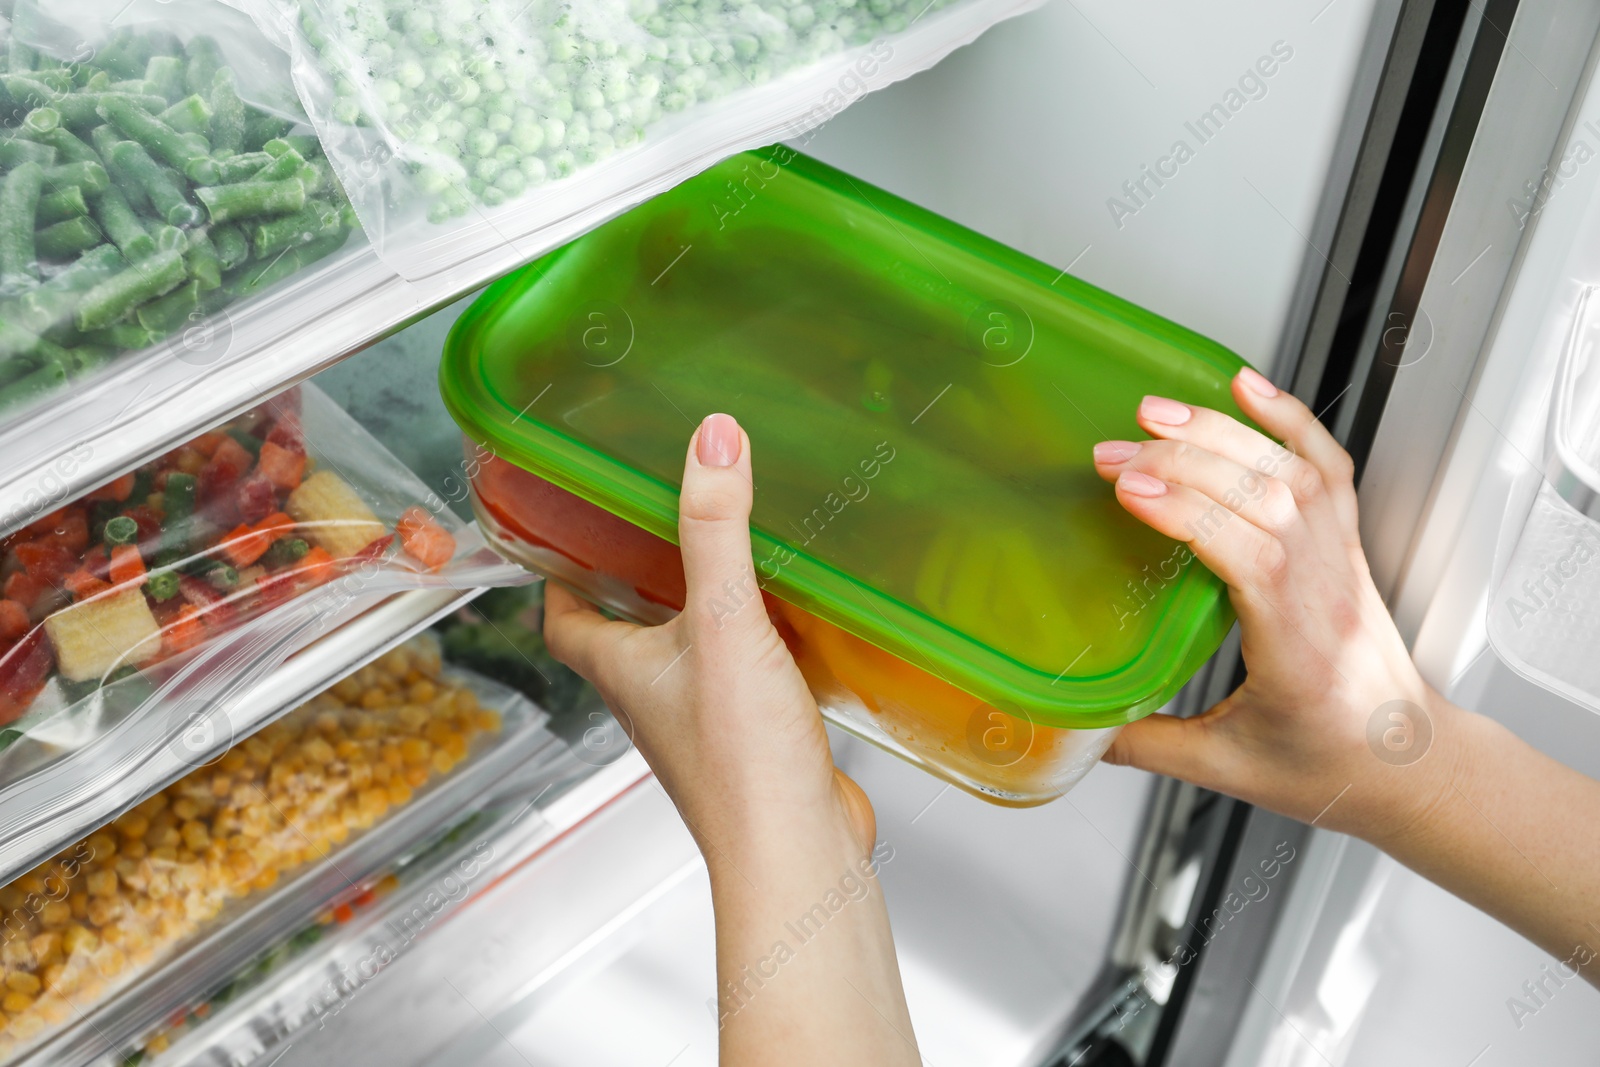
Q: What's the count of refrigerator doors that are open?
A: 1